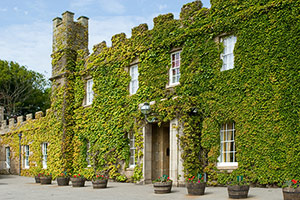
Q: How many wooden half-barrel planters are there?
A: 9